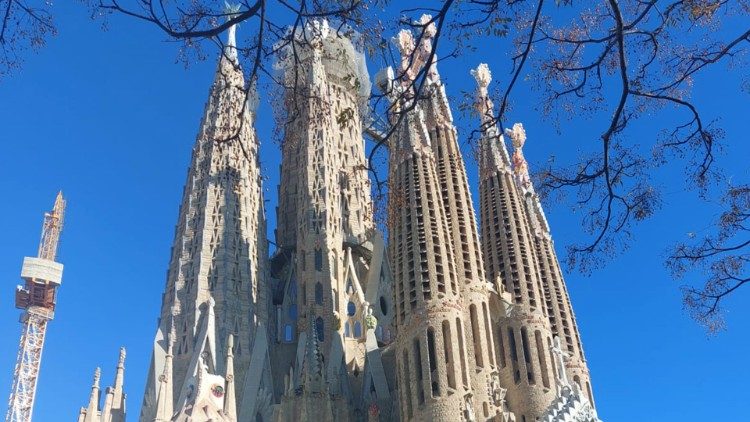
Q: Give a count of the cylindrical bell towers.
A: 4